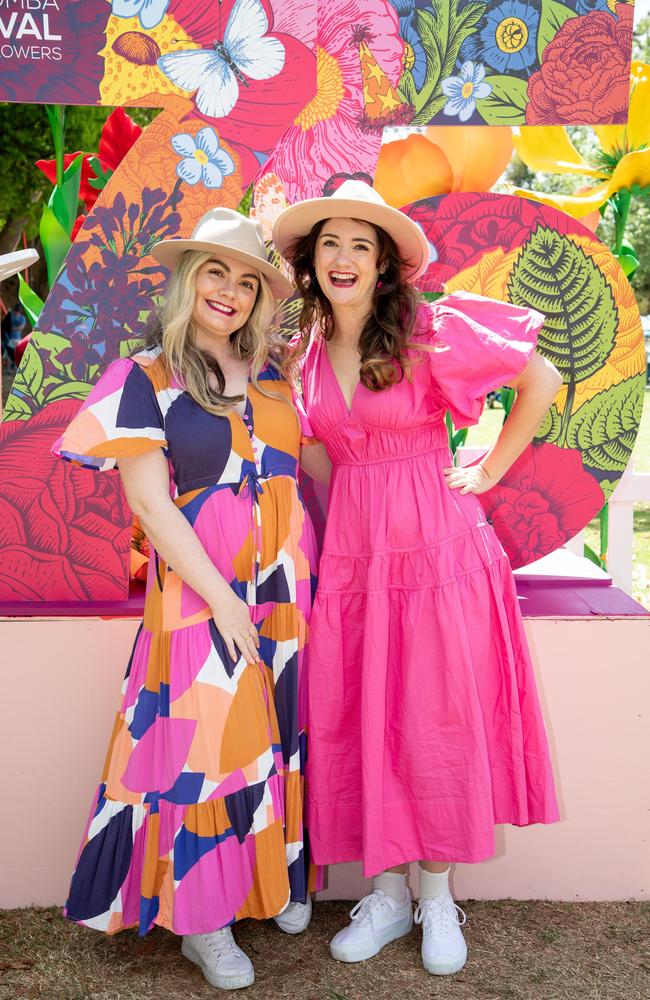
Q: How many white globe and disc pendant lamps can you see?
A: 0